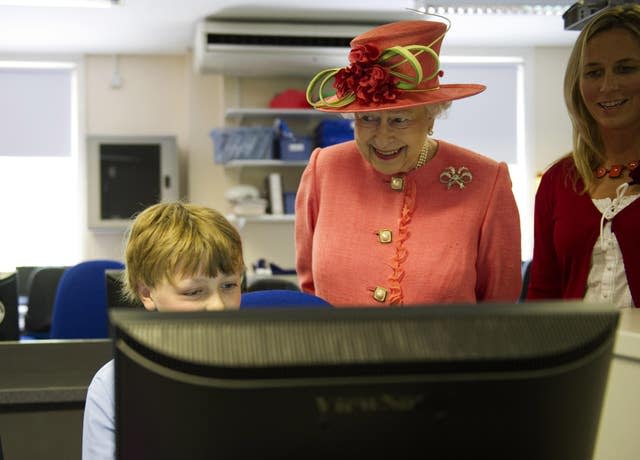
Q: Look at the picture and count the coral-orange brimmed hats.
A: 1